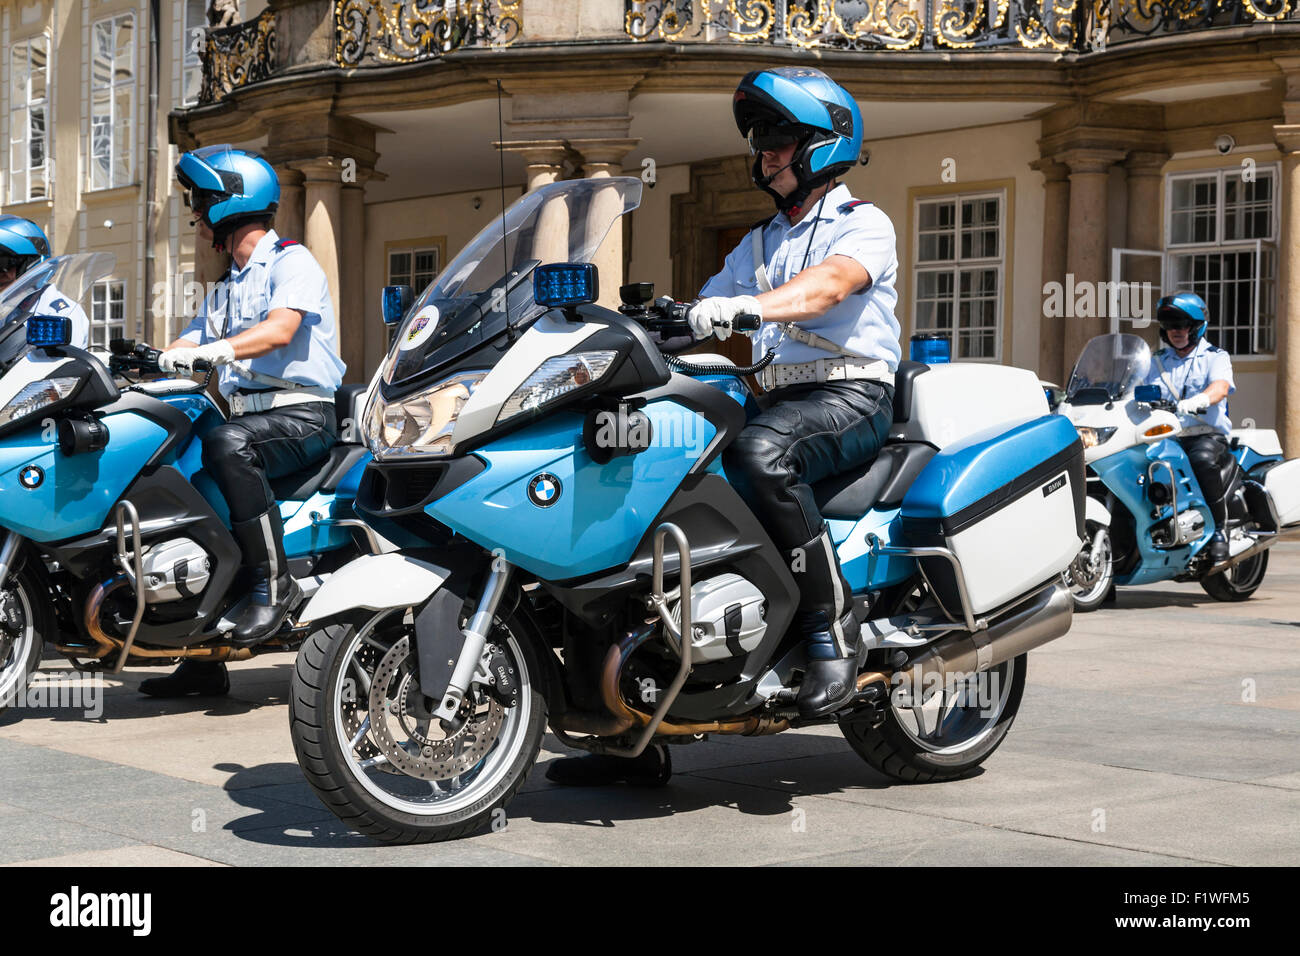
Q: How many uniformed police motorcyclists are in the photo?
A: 4